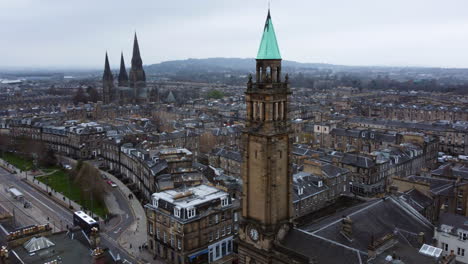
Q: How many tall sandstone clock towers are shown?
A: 1